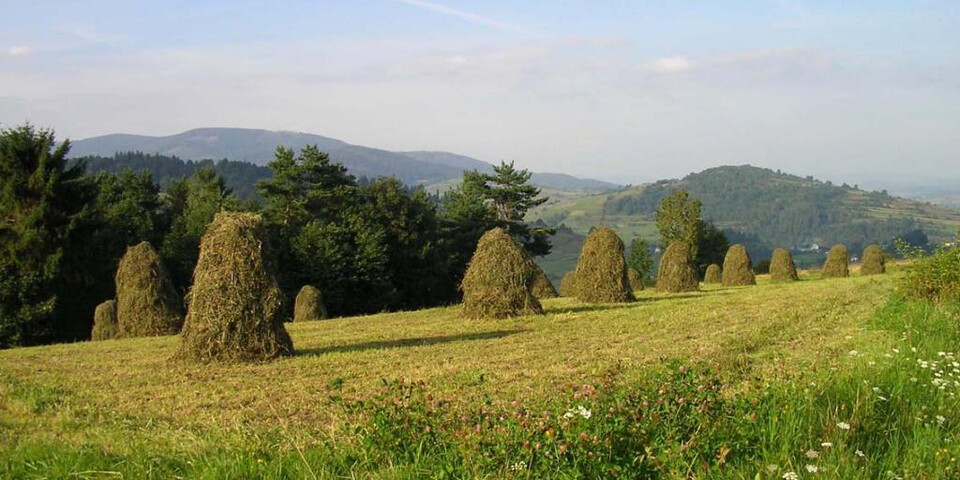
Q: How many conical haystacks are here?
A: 15